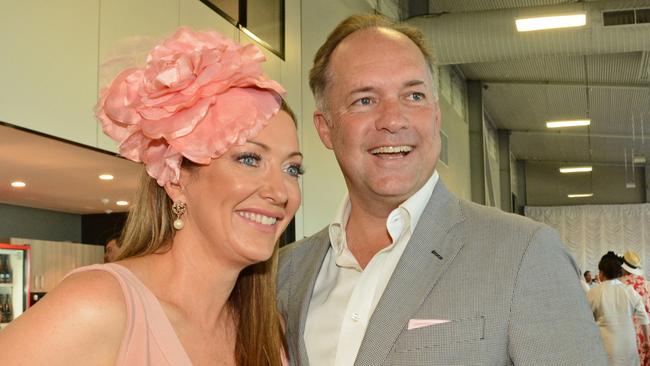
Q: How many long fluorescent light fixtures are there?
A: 4